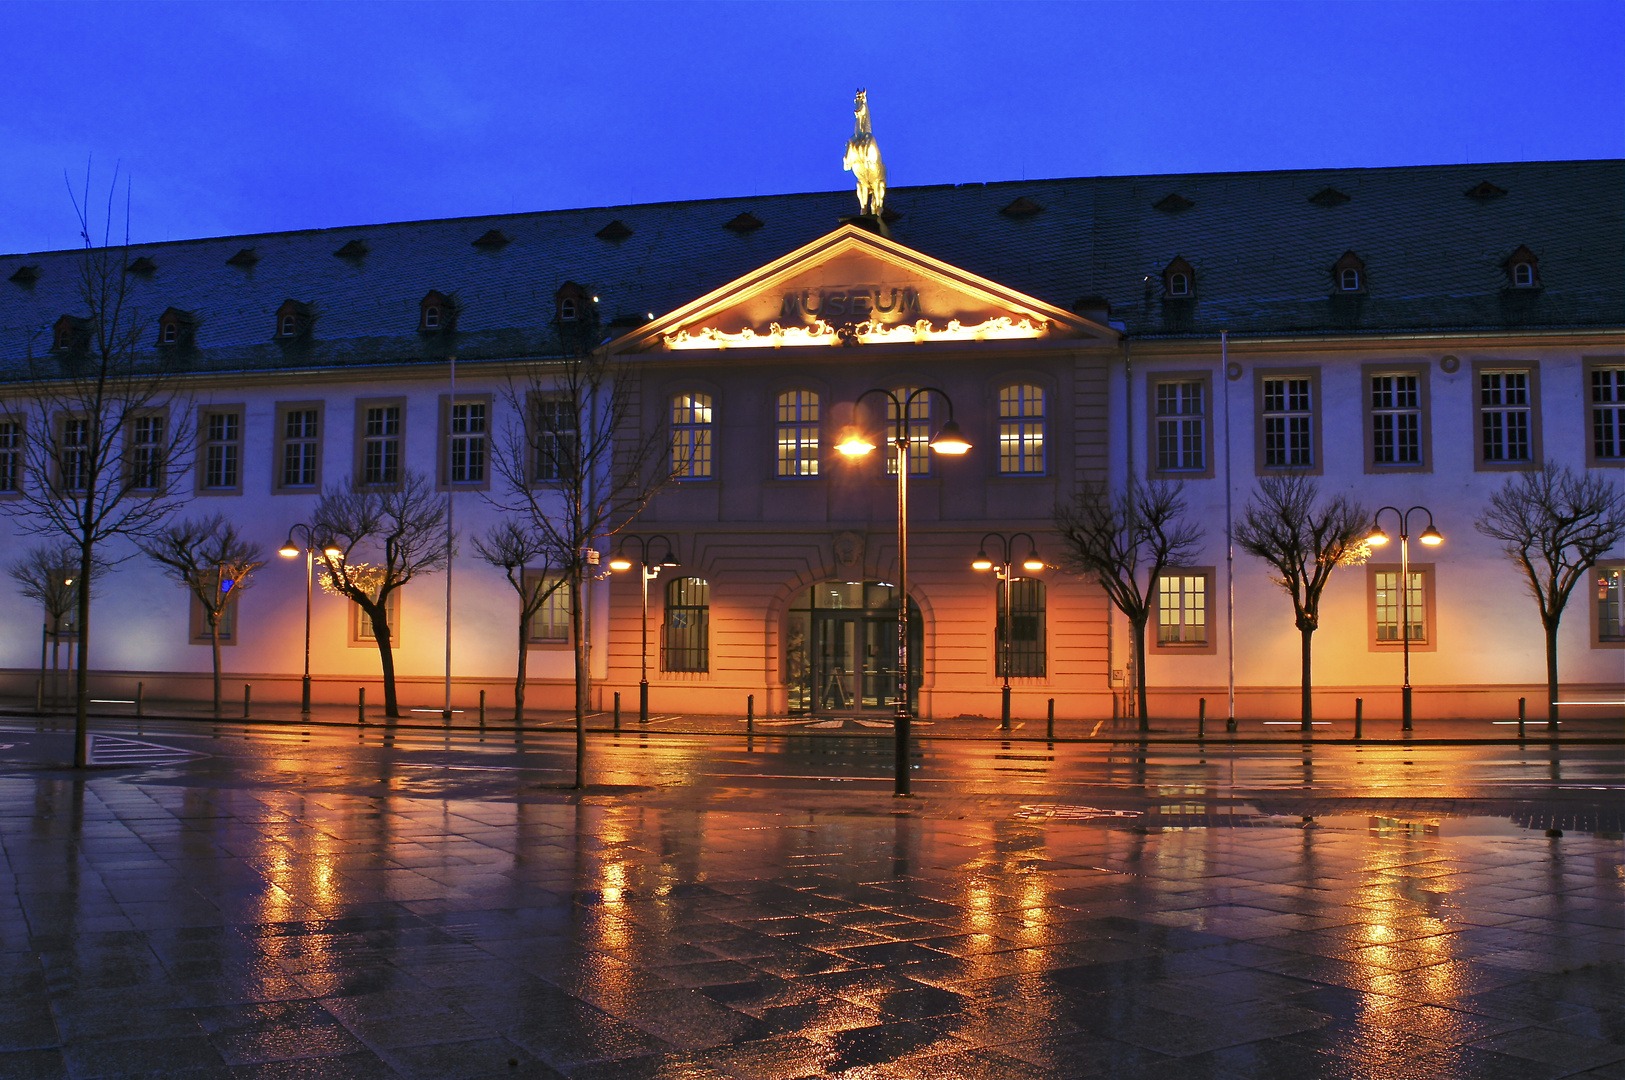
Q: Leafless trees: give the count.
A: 9